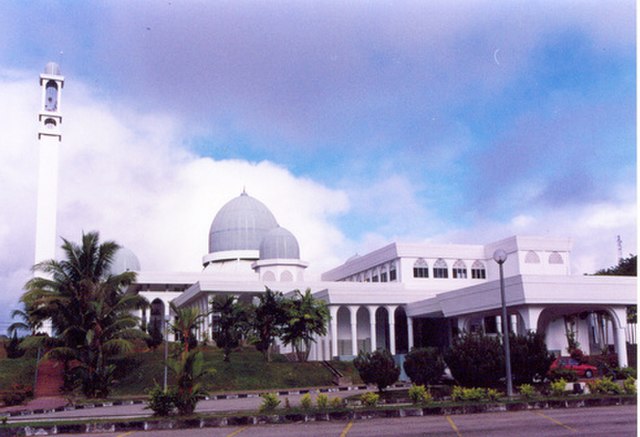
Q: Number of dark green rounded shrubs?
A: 4